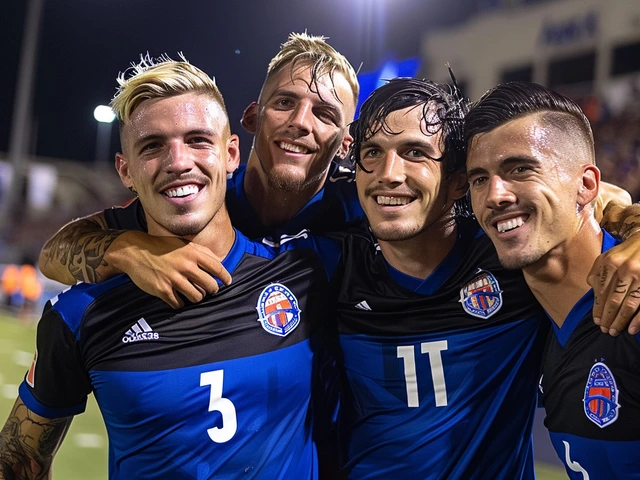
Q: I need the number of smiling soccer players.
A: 4